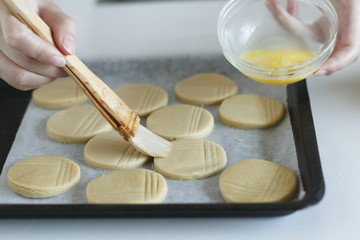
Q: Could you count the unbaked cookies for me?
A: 11